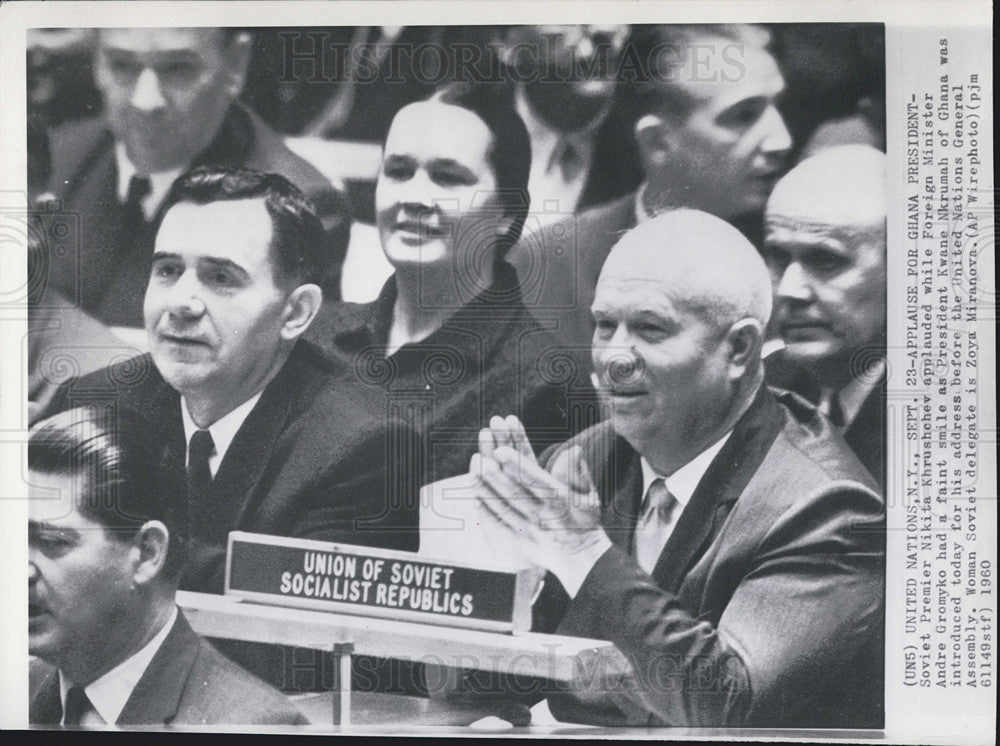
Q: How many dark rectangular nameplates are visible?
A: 1